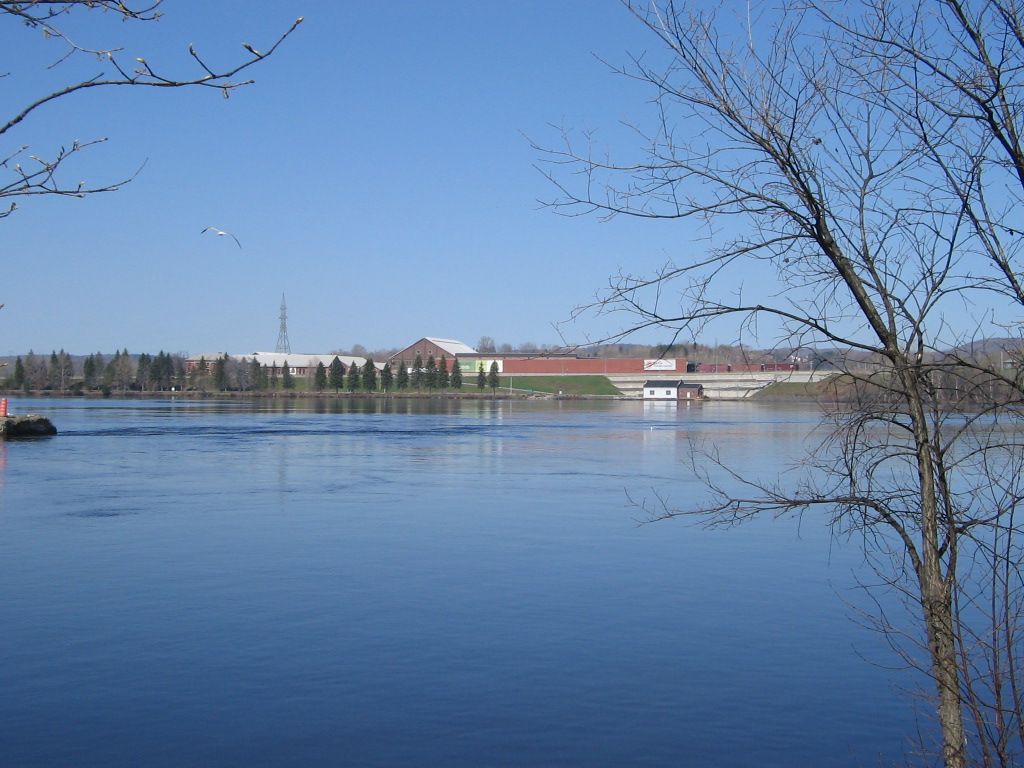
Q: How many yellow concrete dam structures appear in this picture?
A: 0